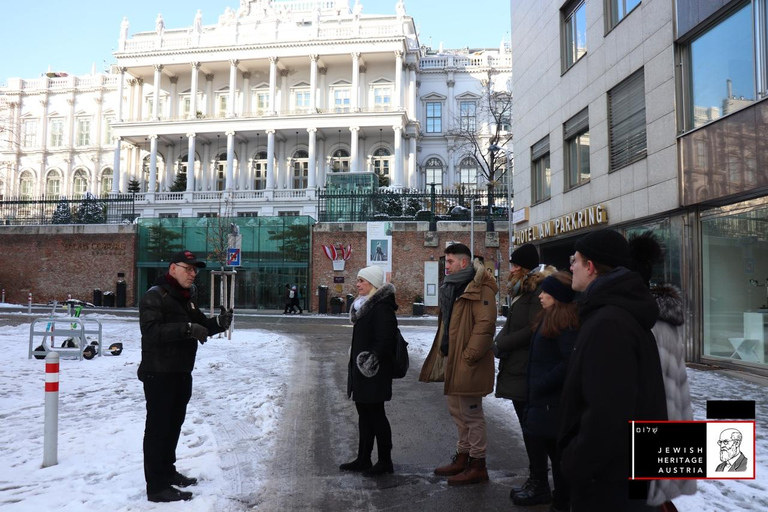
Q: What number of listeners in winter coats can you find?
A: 6